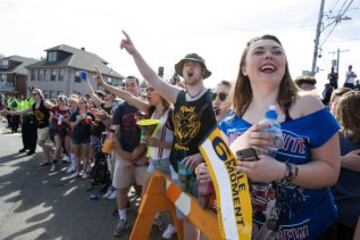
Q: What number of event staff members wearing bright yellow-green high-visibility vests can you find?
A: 2